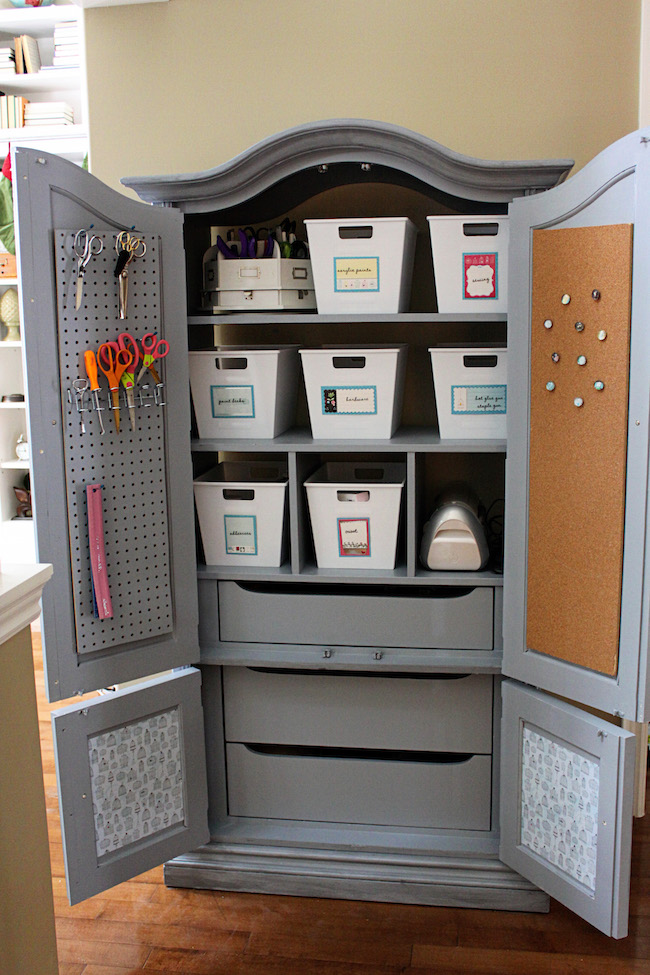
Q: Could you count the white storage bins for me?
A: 7